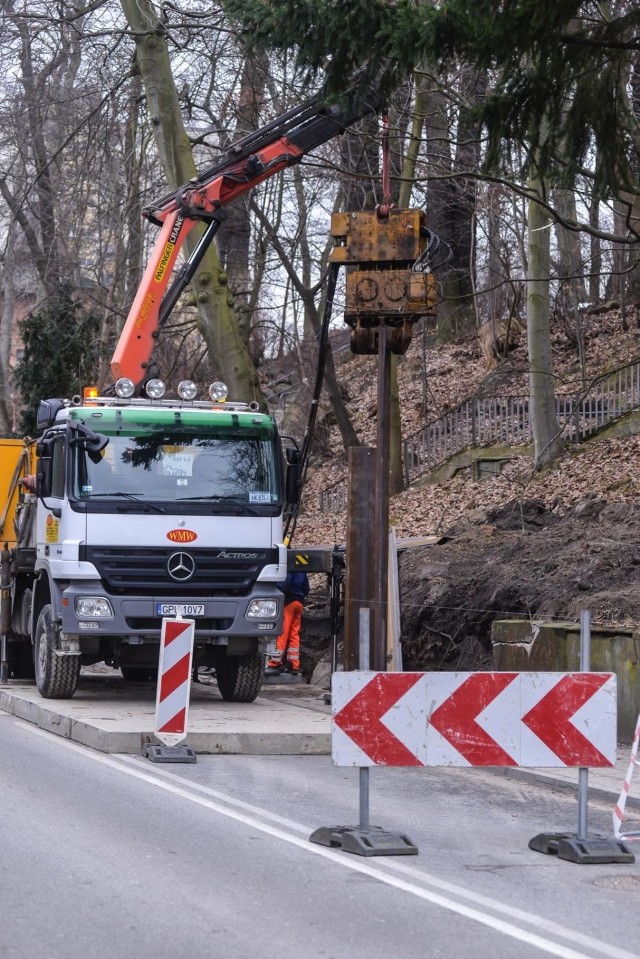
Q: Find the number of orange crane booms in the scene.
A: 1